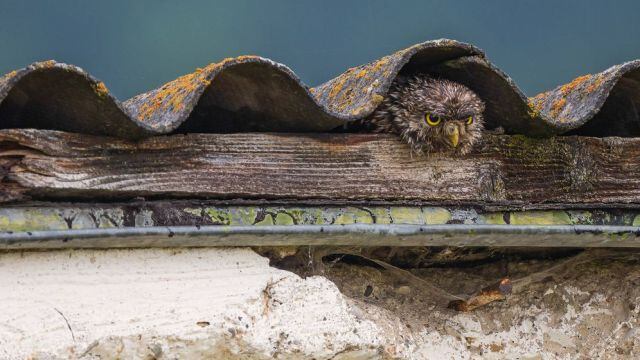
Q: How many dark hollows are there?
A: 4